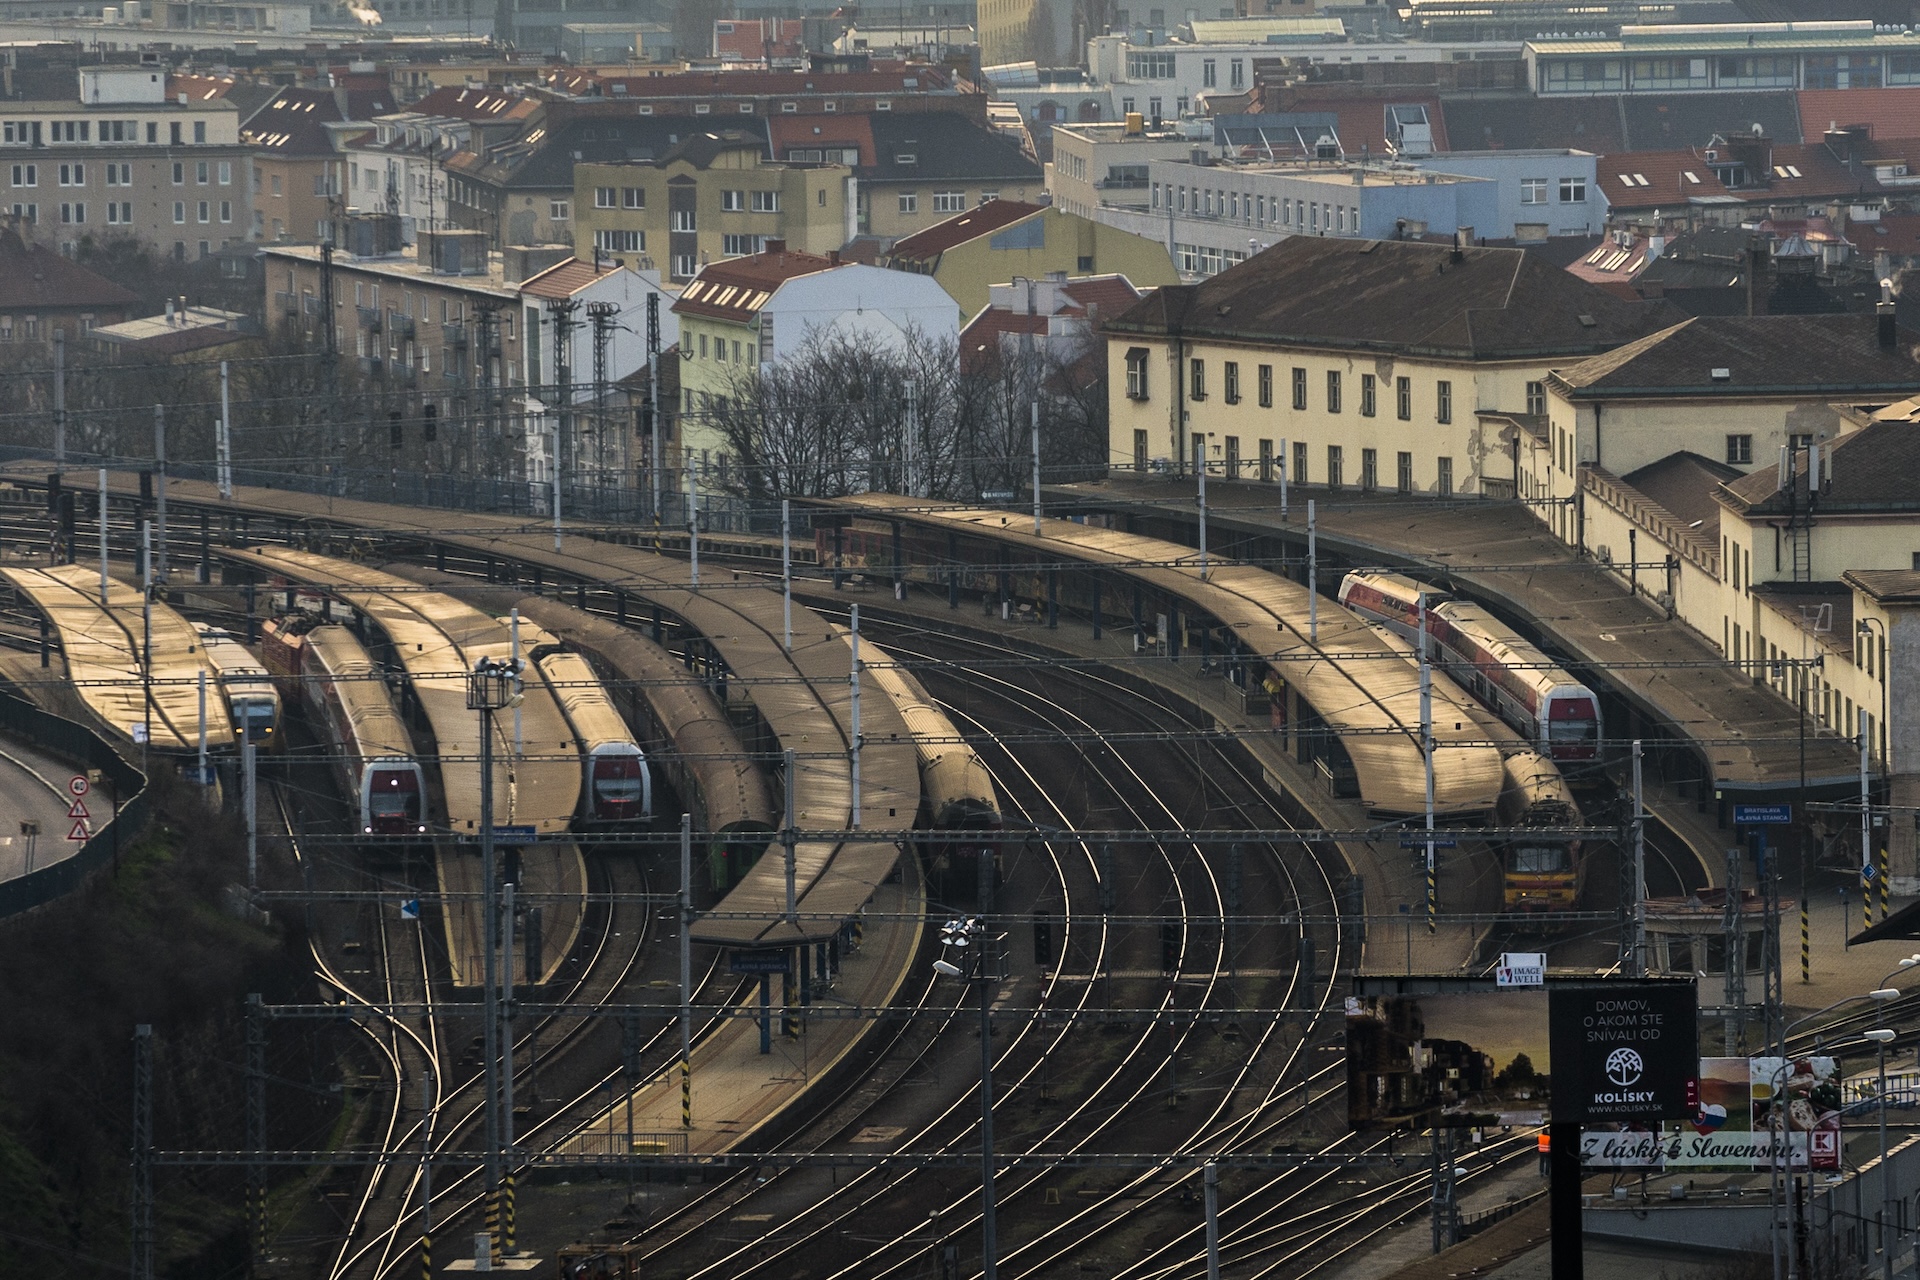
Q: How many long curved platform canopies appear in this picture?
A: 5